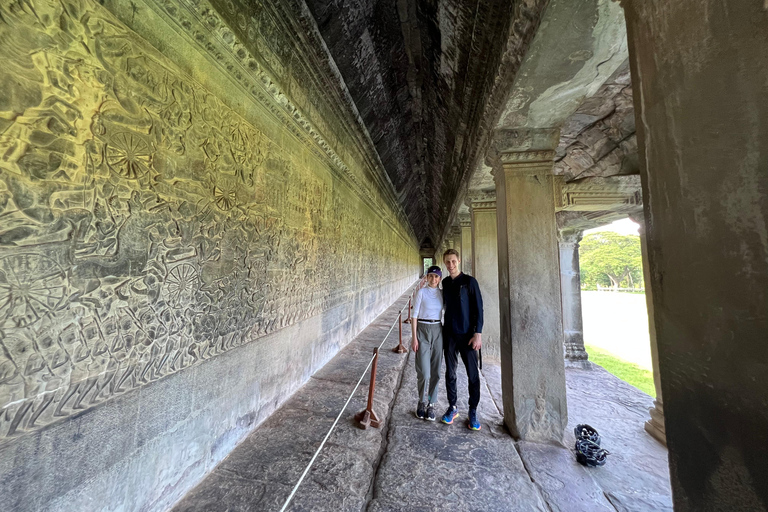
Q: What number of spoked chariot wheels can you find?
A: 4